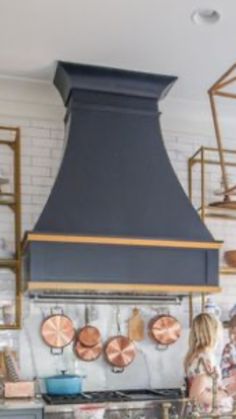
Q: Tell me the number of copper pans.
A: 5